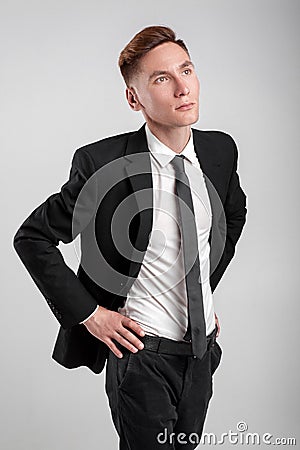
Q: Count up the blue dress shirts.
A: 0